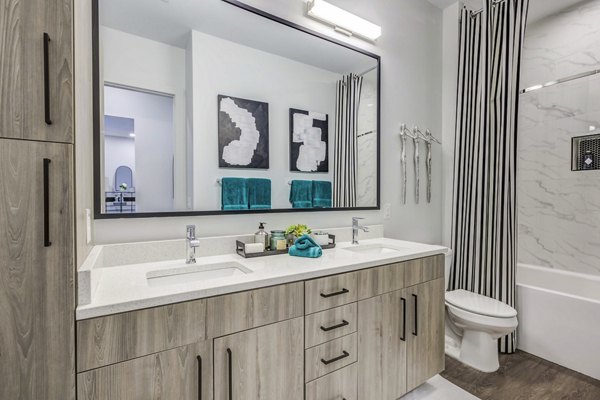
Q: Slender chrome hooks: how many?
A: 3